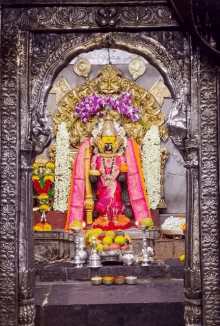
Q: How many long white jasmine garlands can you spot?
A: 2